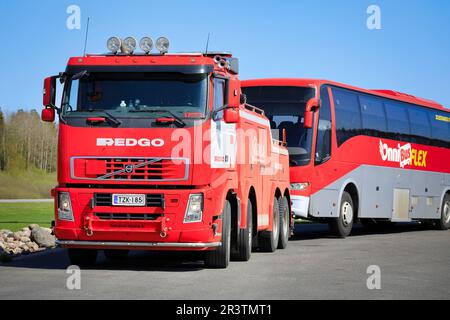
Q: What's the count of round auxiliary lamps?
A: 4